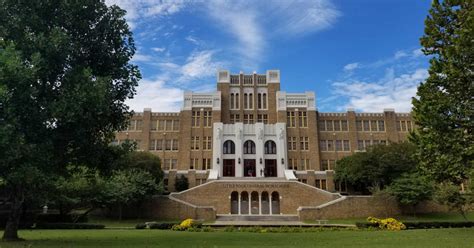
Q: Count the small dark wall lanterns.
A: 4